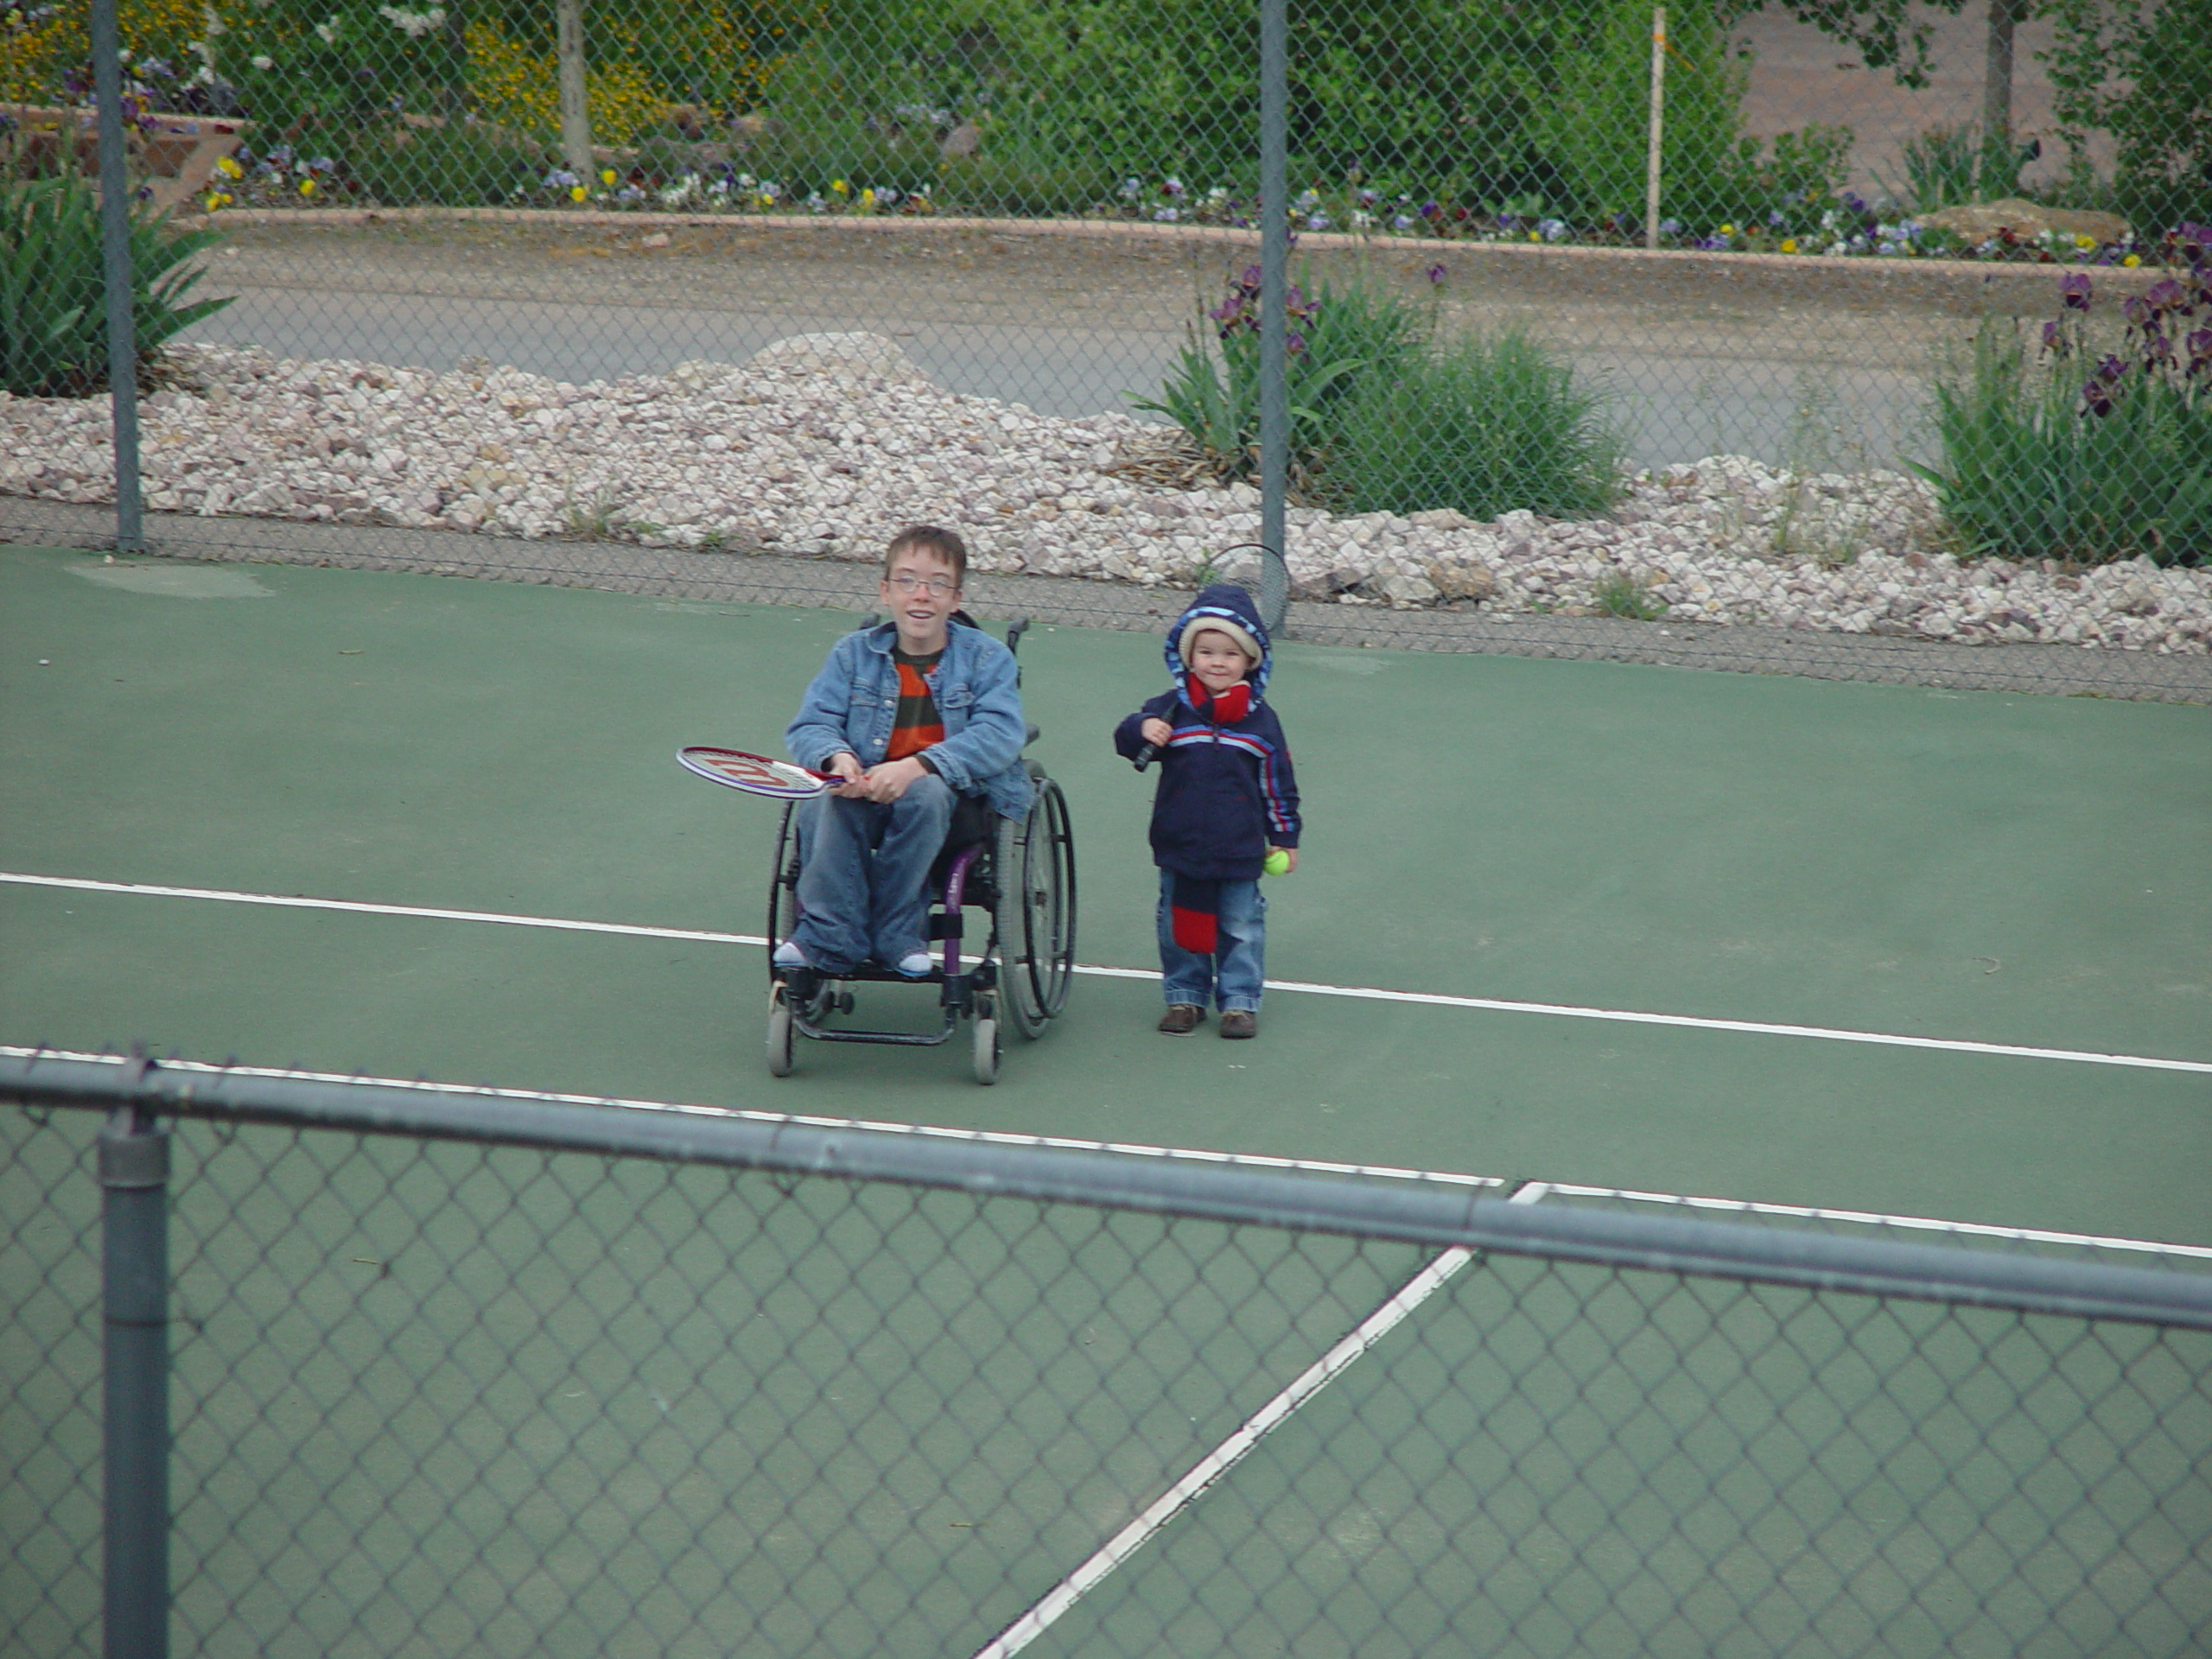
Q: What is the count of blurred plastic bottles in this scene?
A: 0